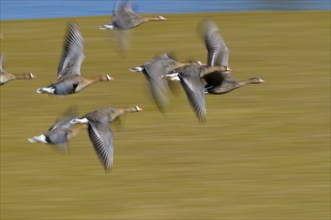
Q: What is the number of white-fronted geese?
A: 8